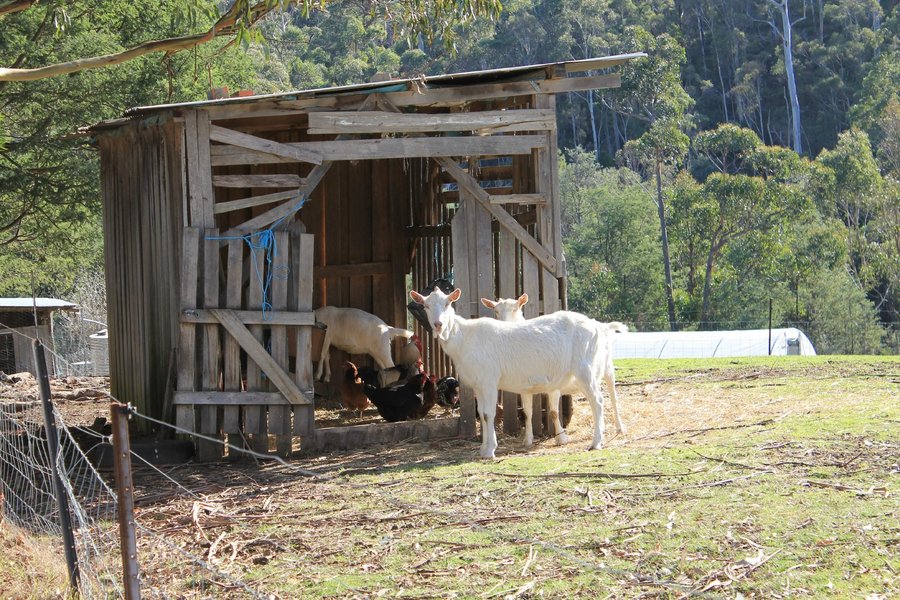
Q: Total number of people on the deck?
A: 0